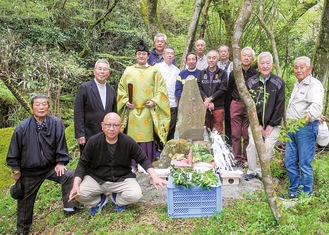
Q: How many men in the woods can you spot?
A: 13